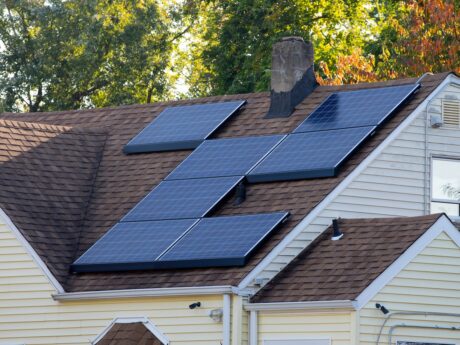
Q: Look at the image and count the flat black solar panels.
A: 7